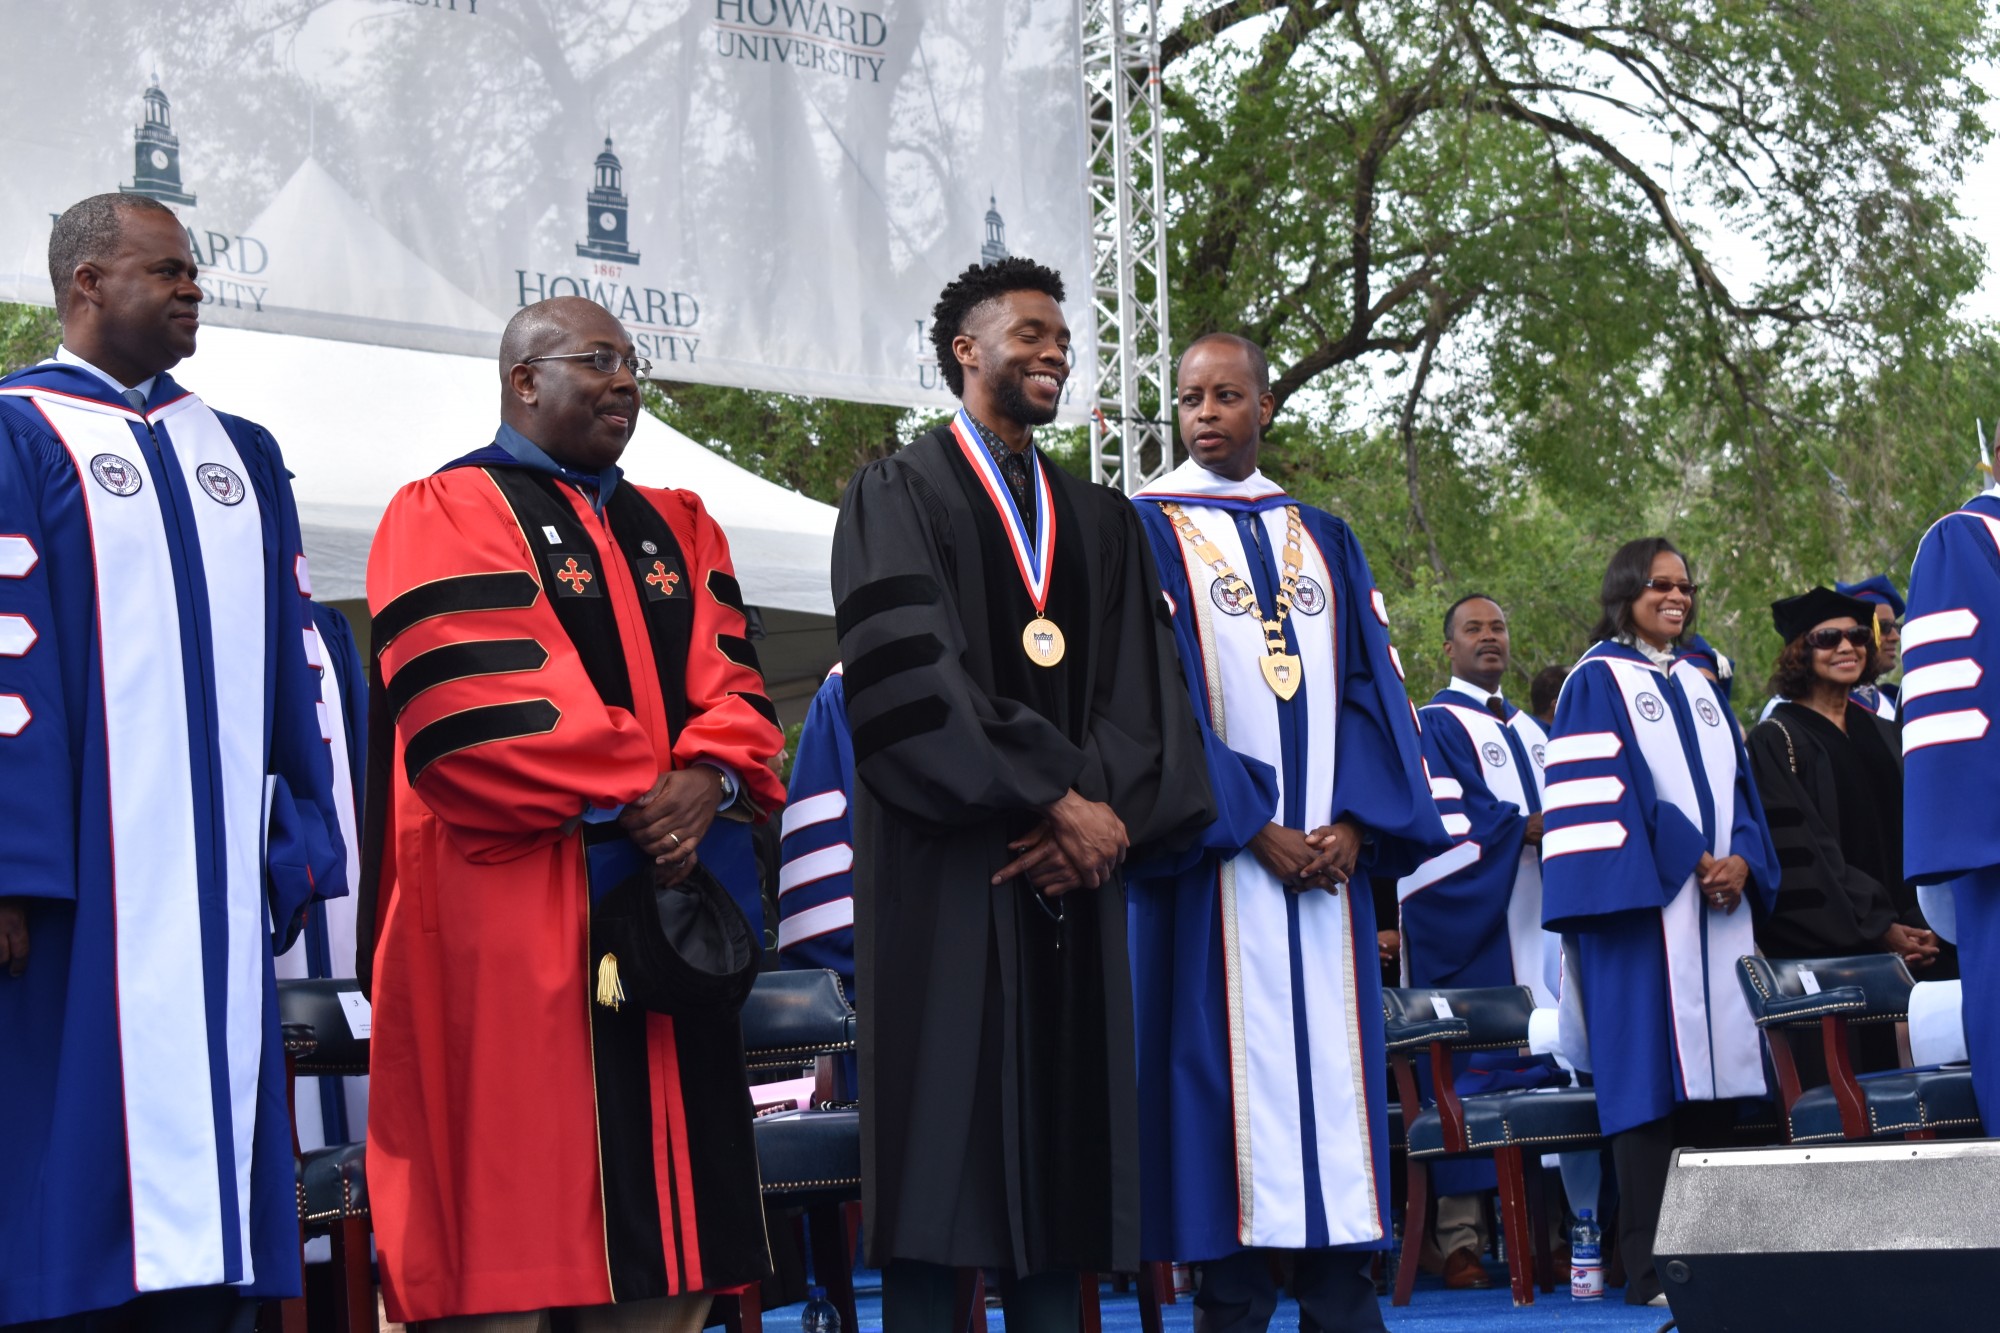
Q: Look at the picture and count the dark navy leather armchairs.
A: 4